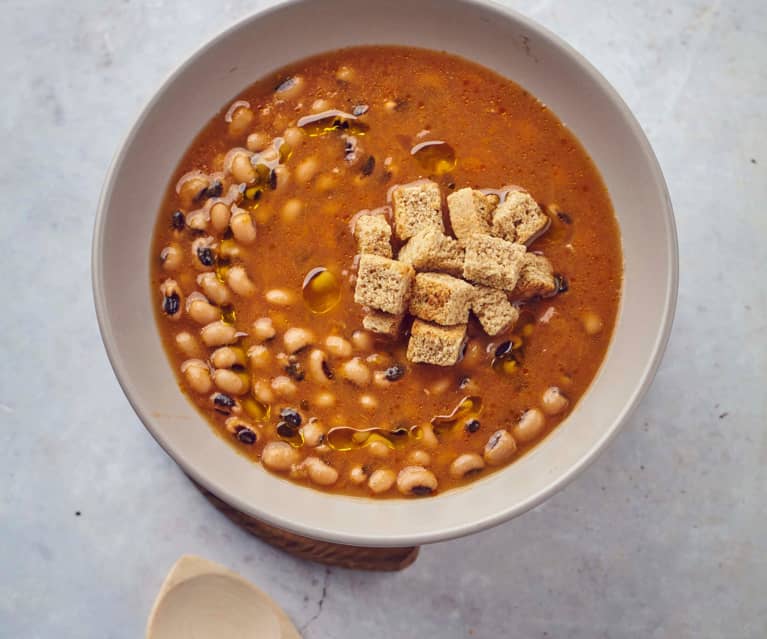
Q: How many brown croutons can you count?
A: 12